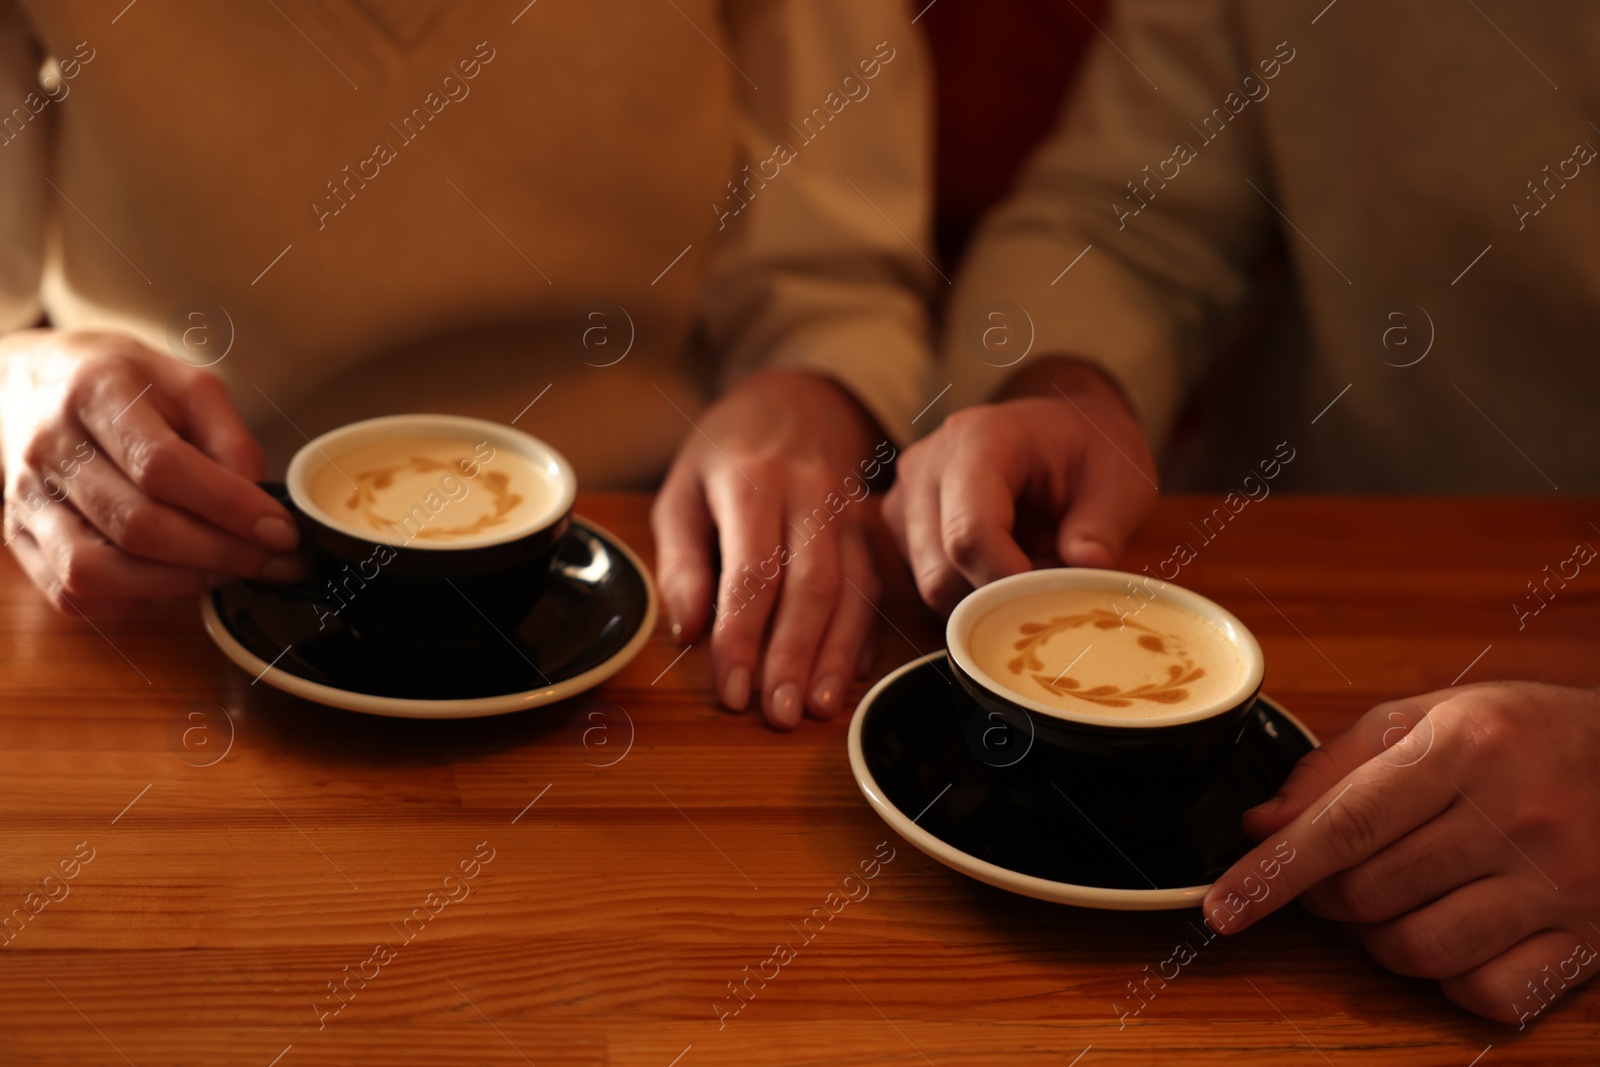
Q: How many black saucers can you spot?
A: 2